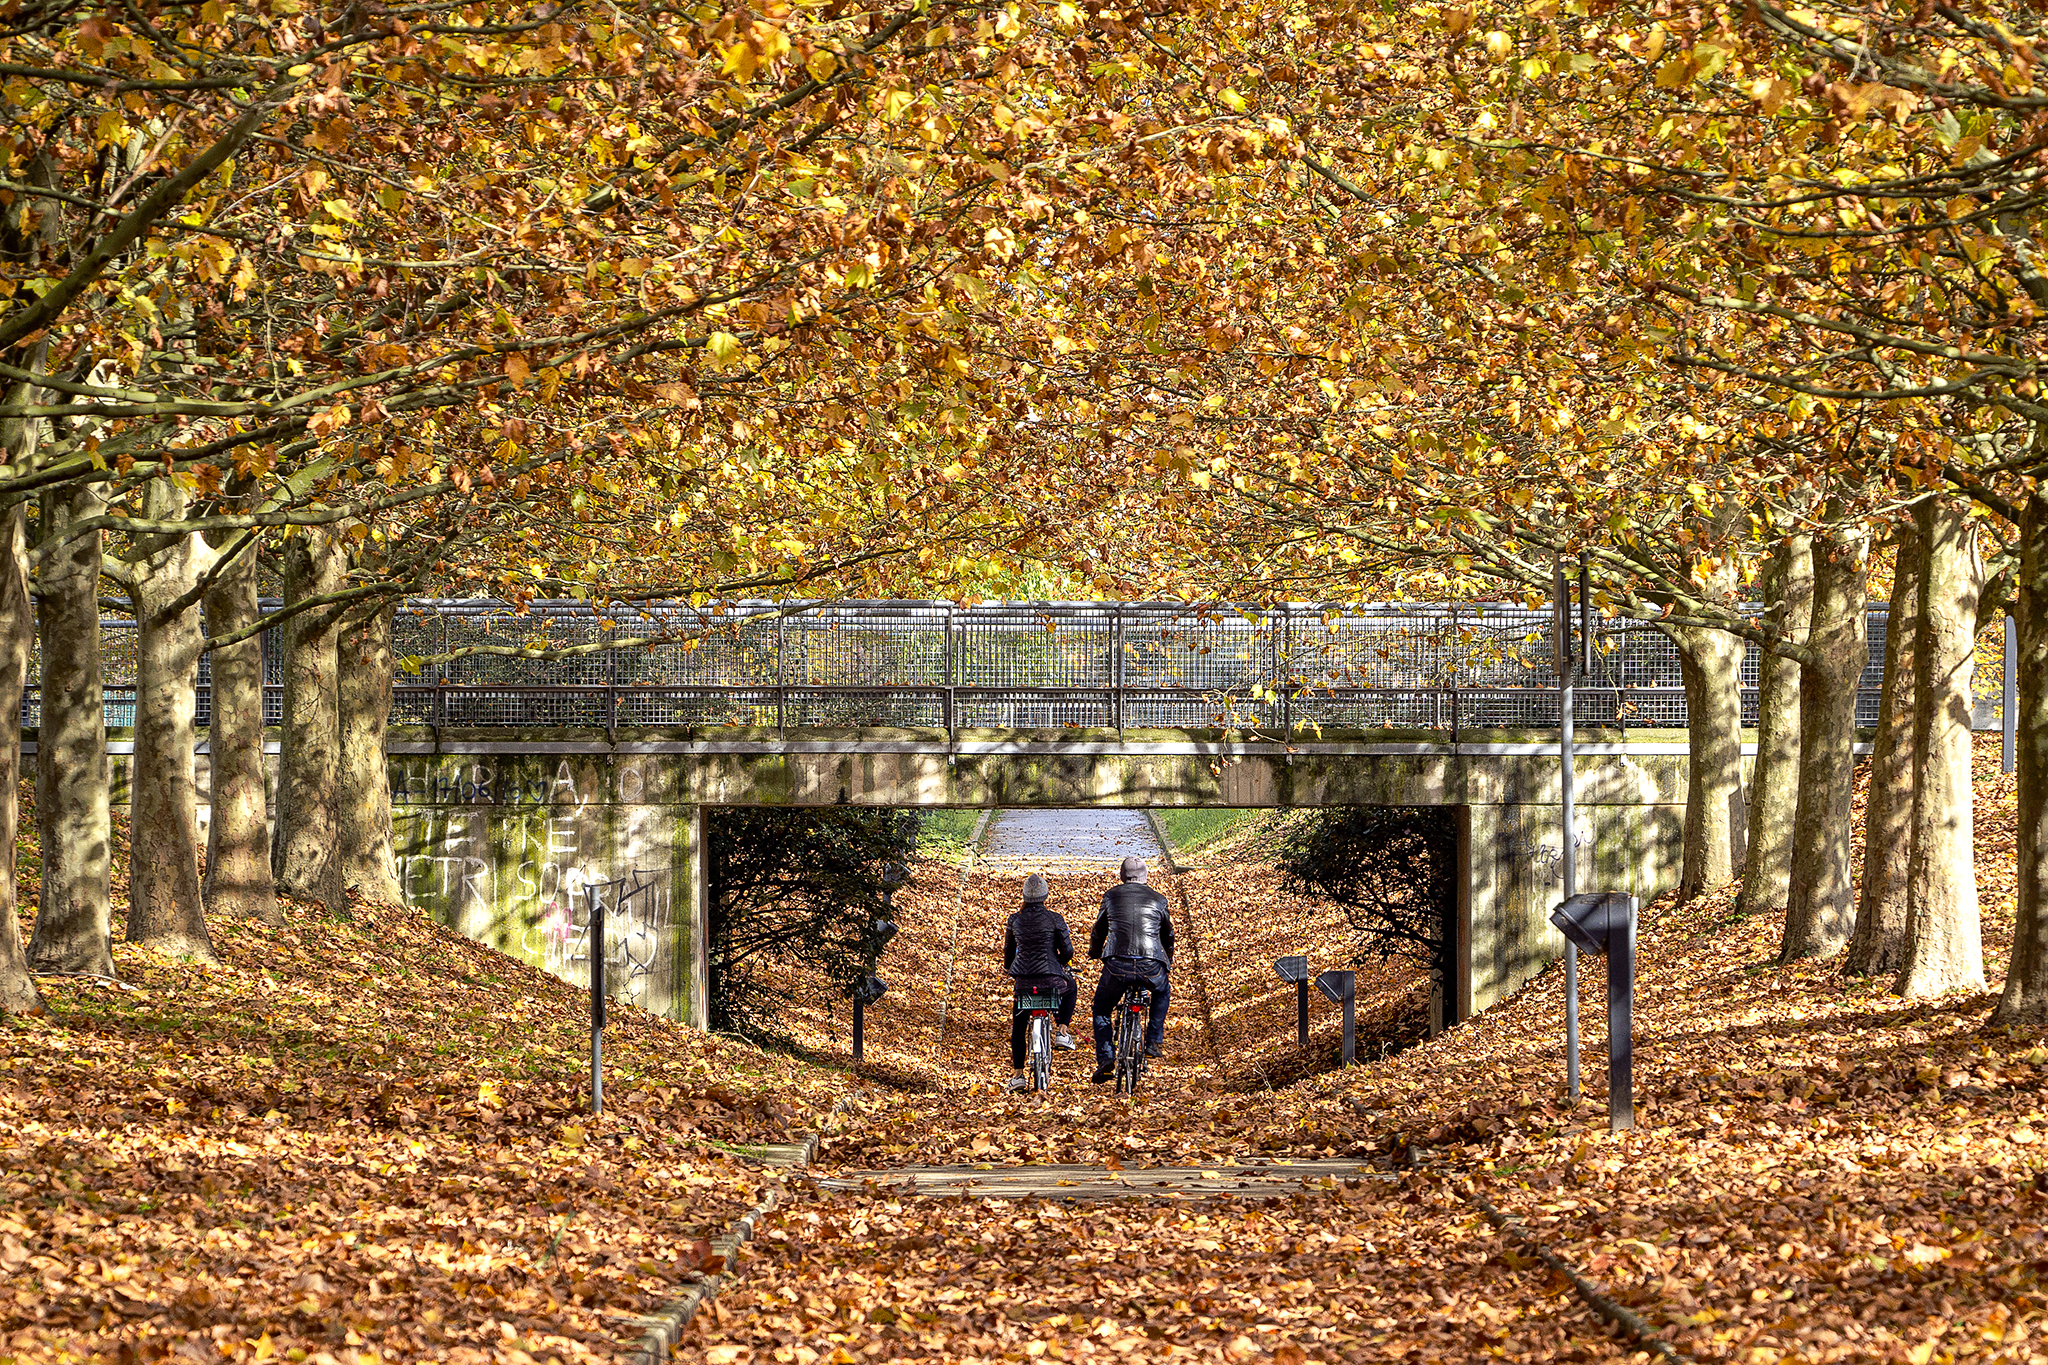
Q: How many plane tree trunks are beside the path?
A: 12